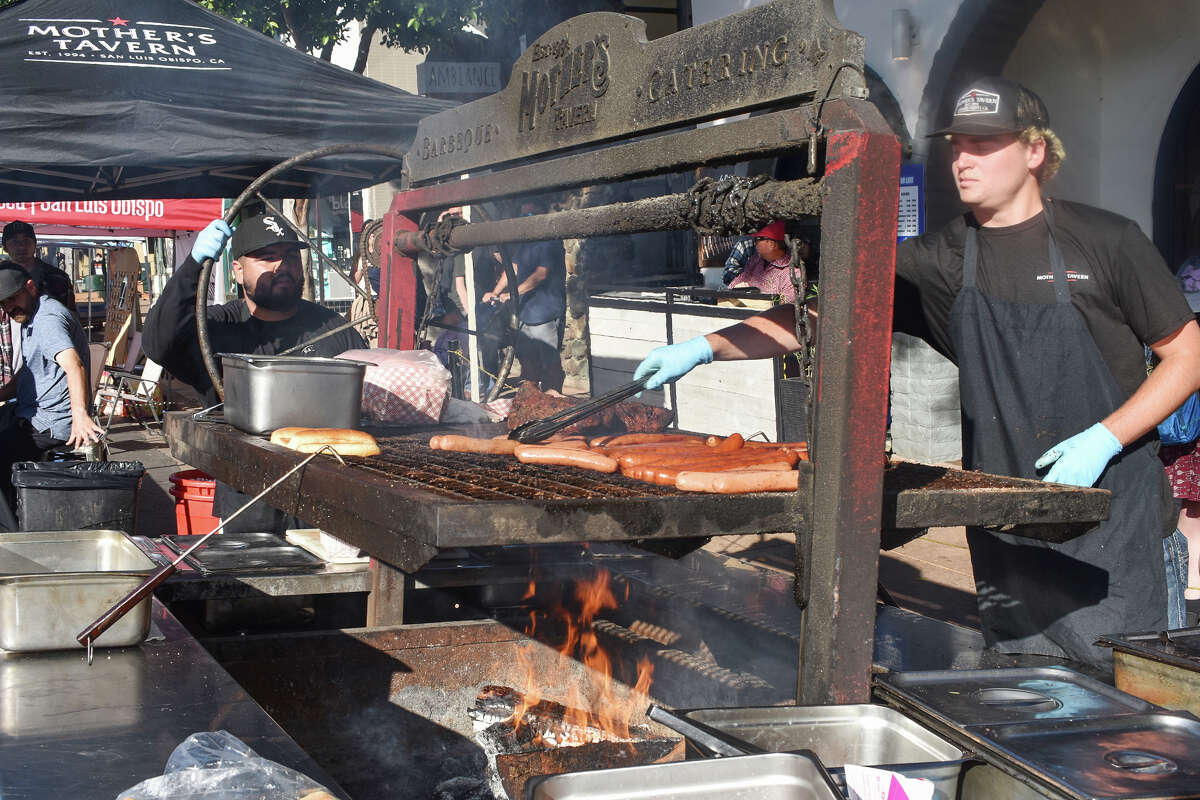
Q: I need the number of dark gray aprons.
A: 1